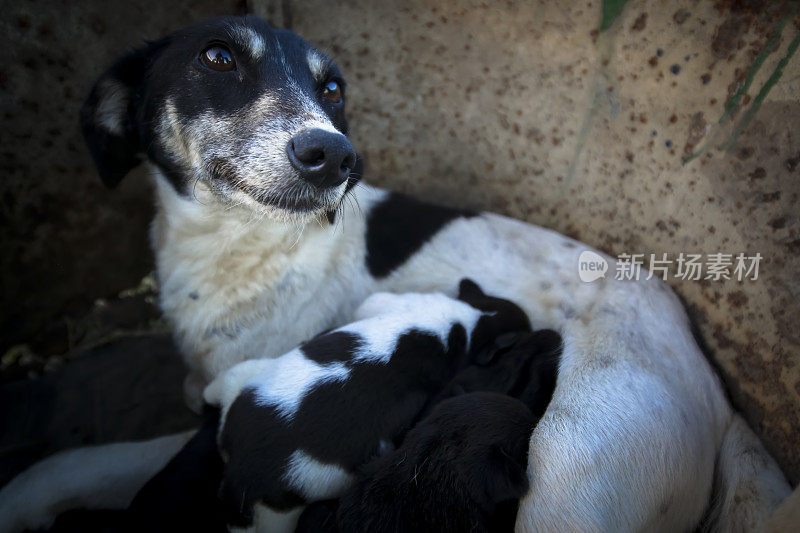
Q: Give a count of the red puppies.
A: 0